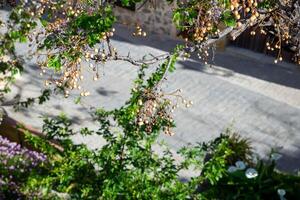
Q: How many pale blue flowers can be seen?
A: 5